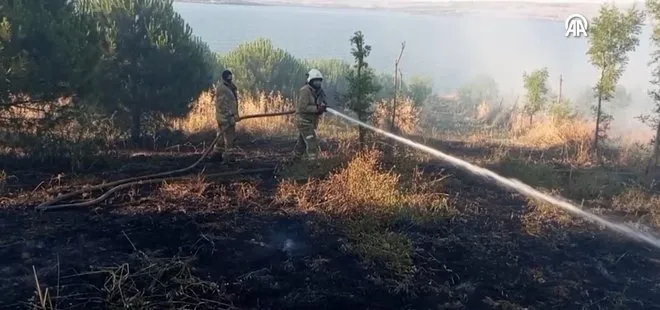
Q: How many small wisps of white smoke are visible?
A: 1